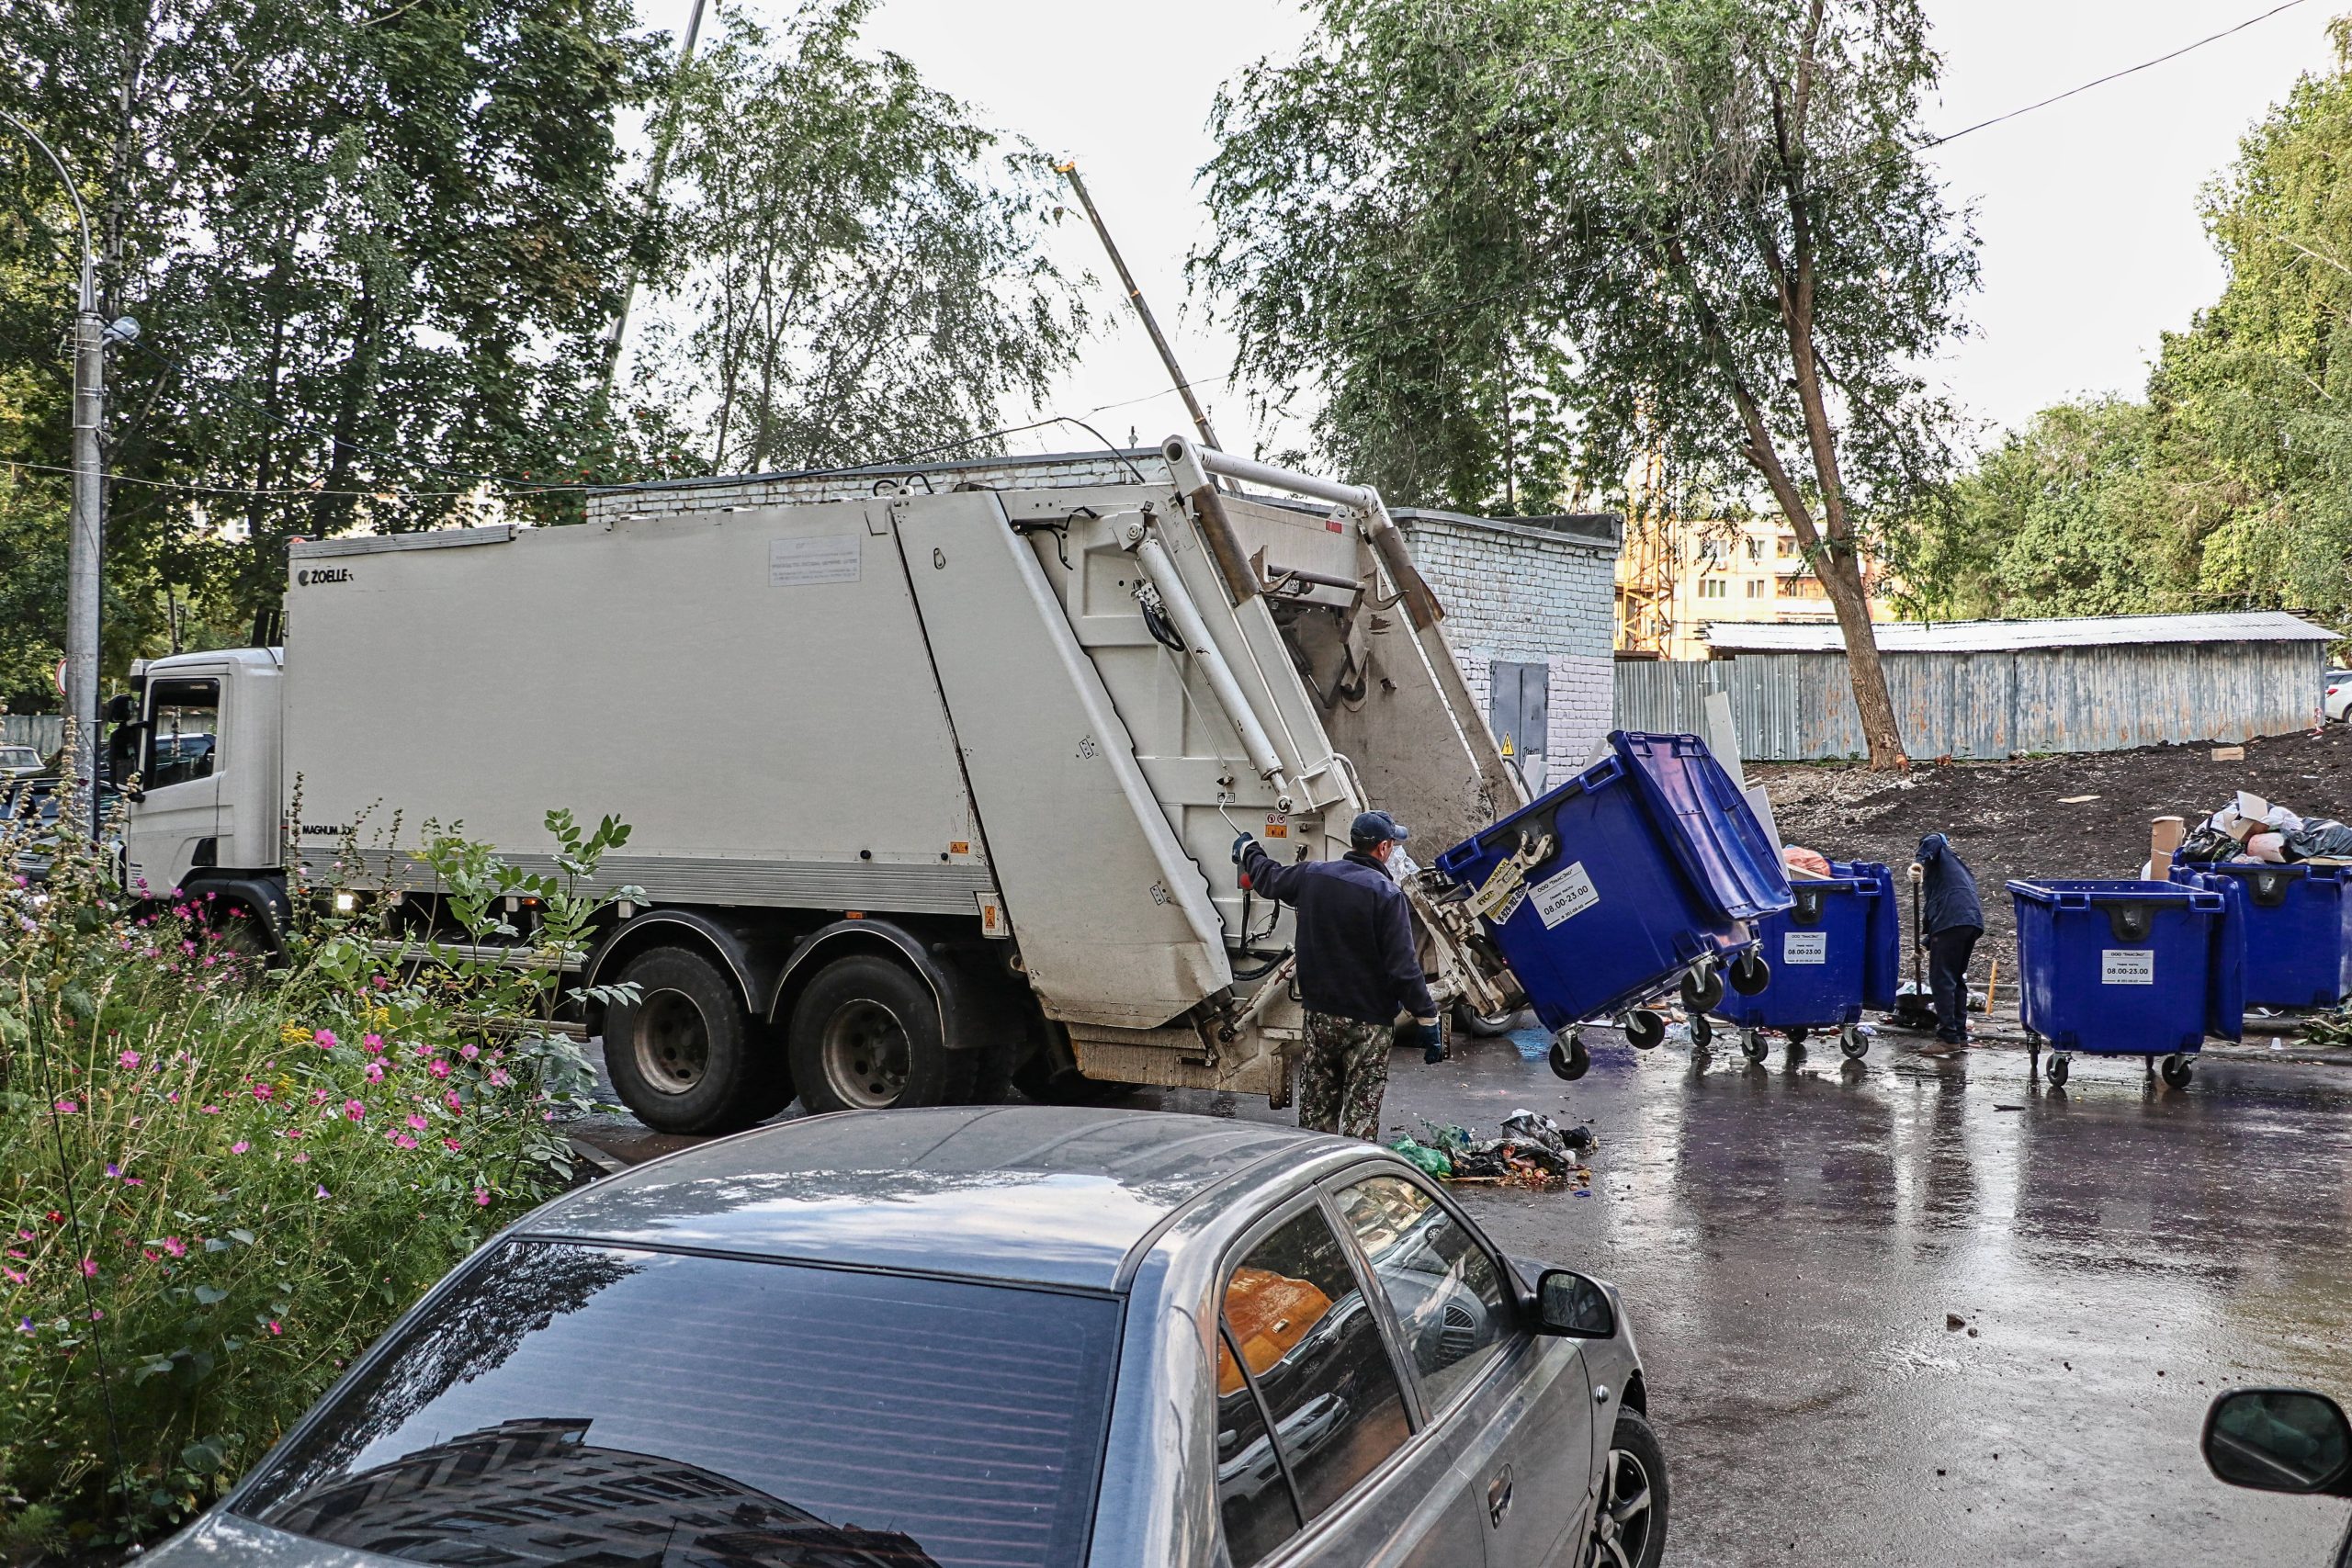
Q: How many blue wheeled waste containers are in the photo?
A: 4